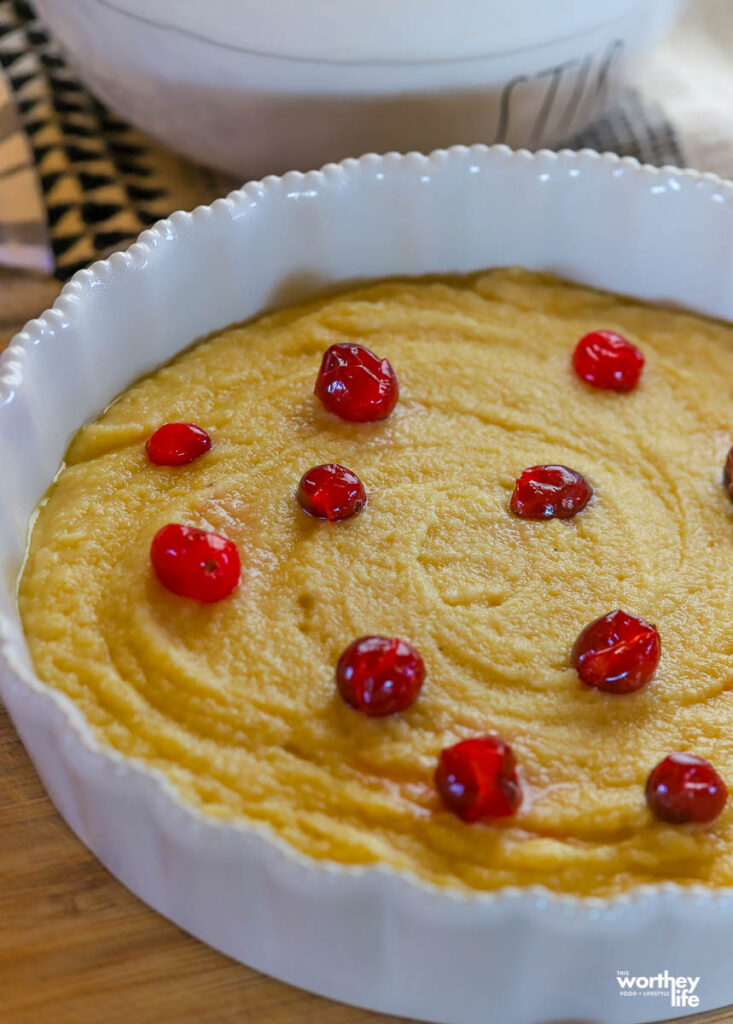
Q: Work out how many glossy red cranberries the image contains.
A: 11